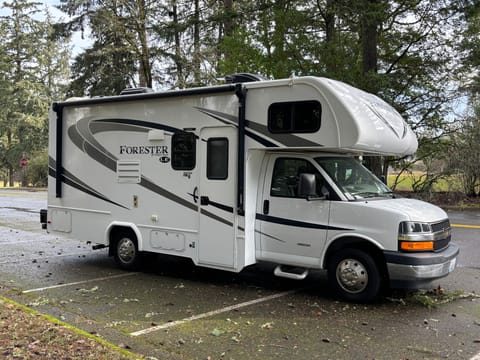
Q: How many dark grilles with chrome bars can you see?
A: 1